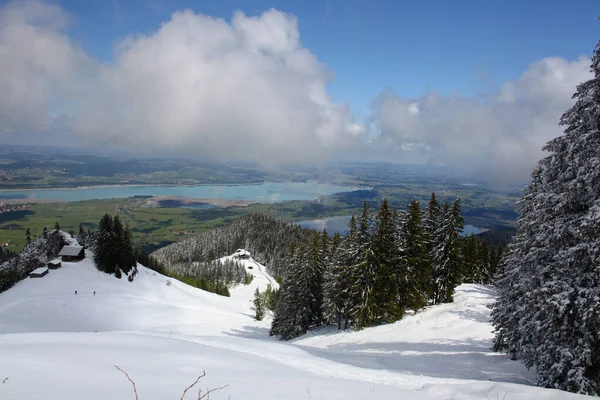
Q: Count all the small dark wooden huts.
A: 3